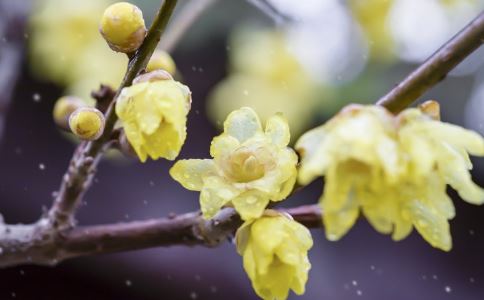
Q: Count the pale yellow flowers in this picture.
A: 5